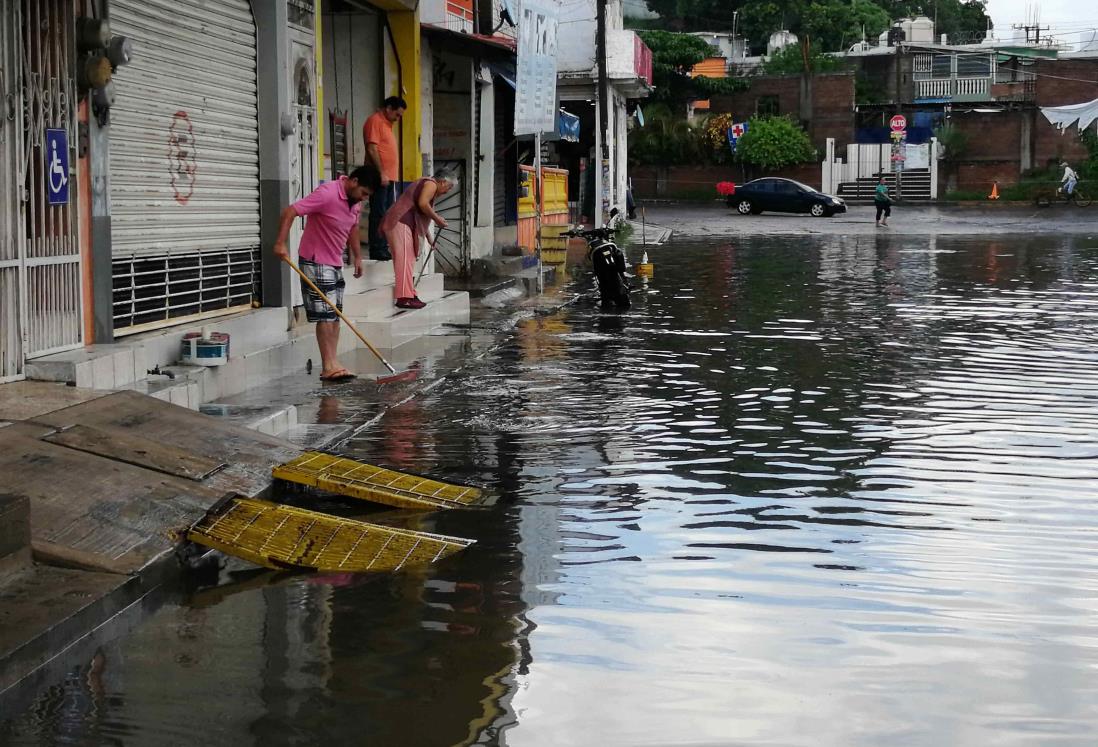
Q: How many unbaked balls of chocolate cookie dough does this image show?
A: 0